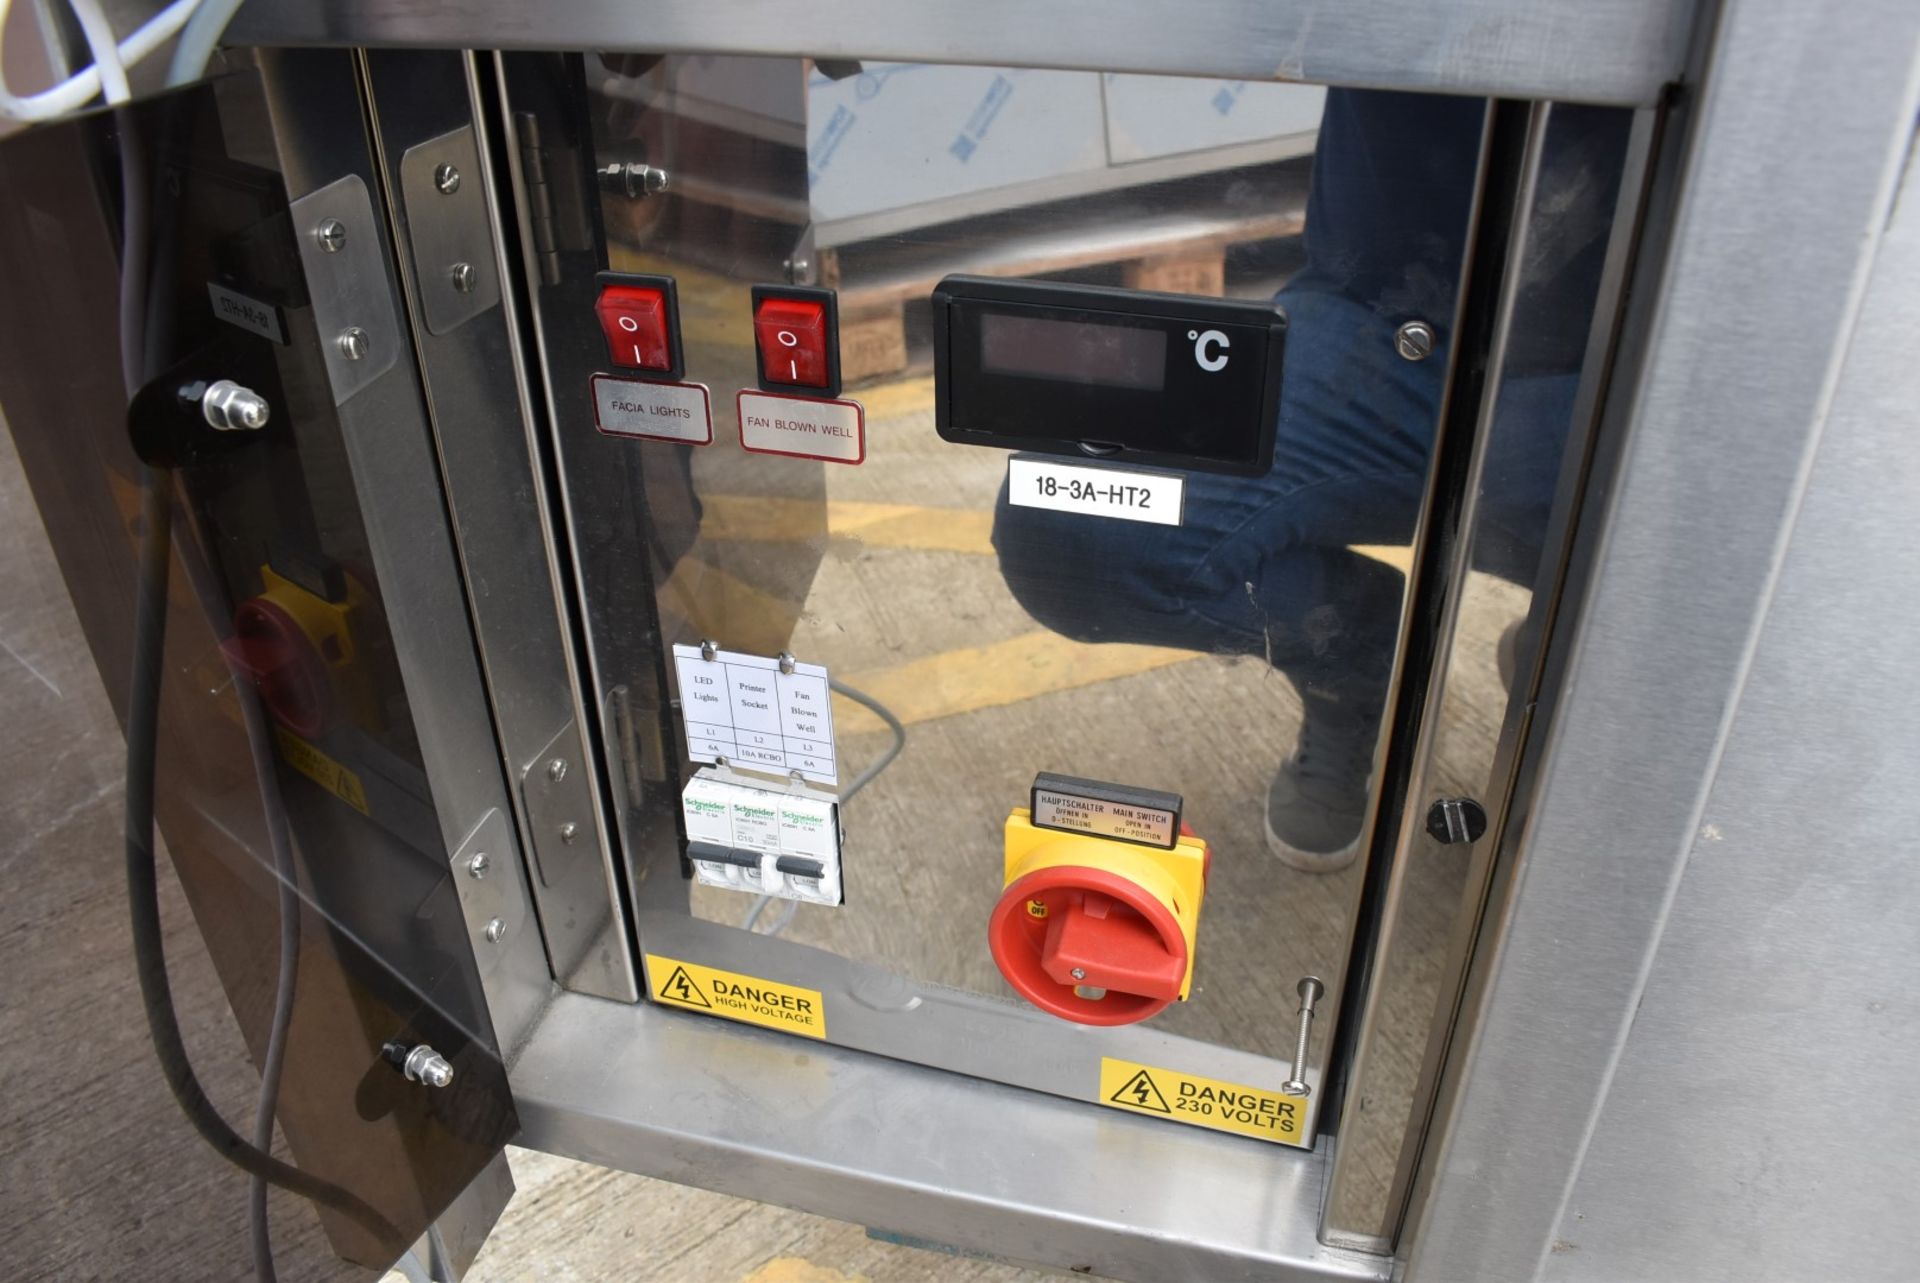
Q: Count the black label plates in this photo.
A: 1